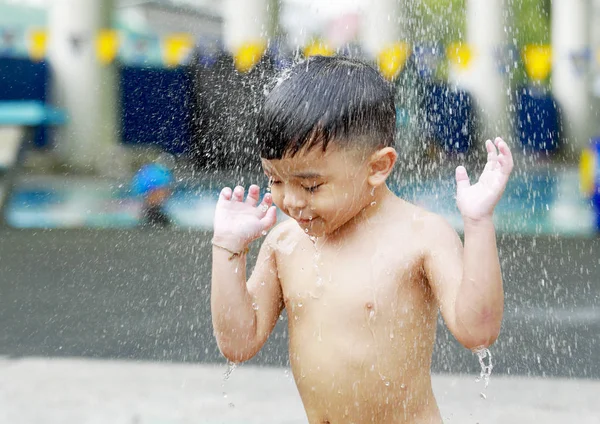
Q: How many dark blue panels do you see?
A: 4